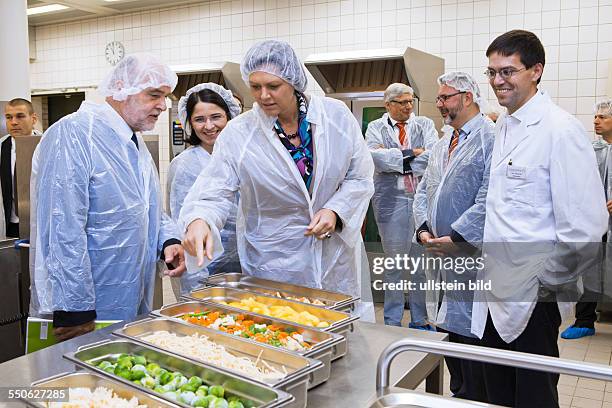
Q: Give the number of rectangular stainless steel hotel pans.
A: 6